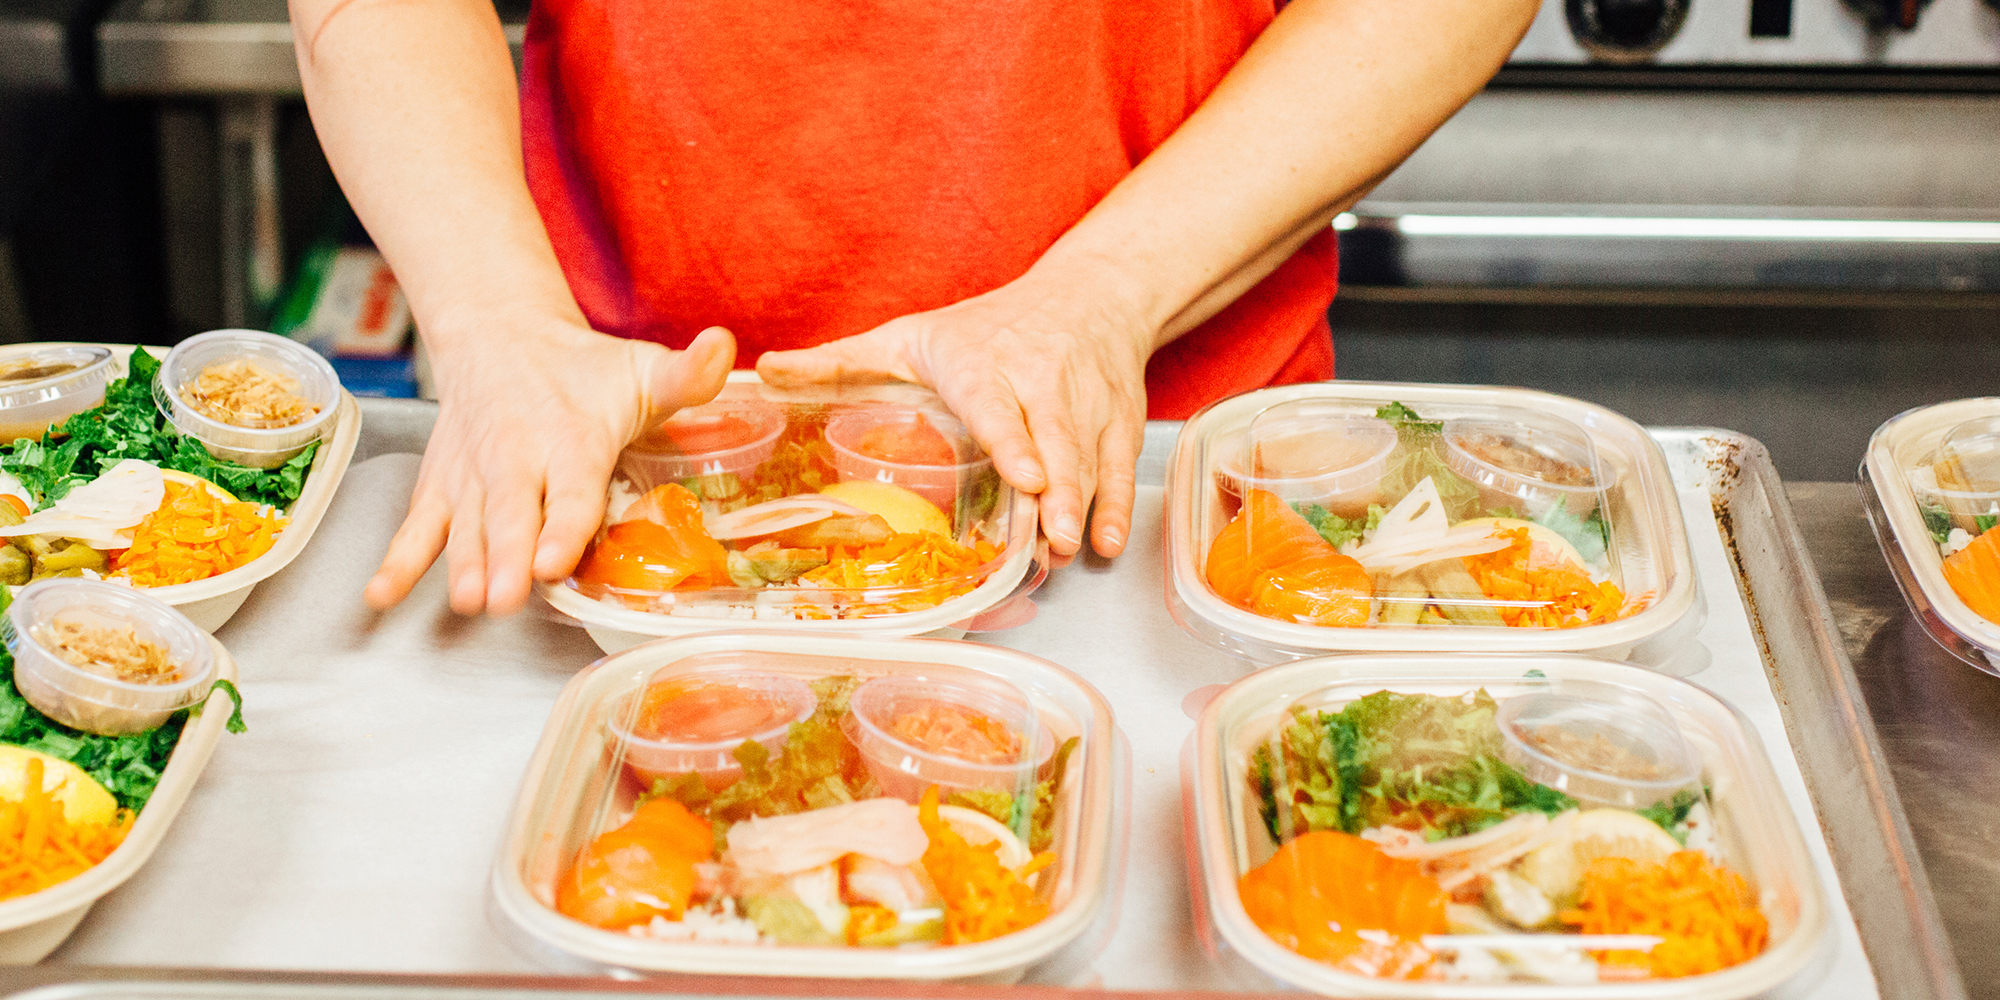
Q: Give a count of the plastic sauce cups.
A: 11